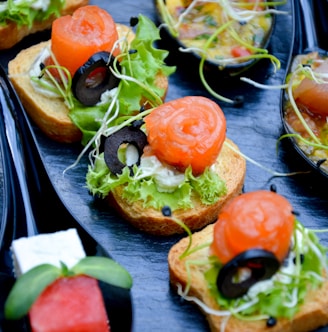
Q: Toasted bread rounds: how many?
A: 4